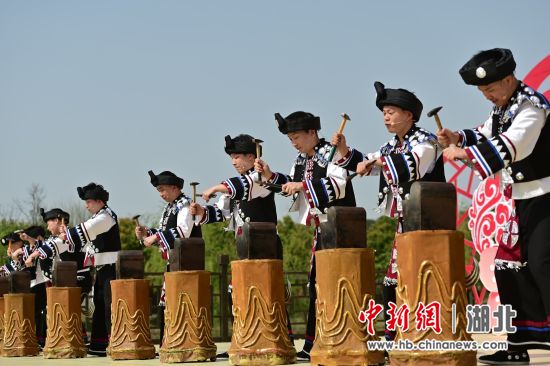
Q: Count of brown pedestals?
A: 8